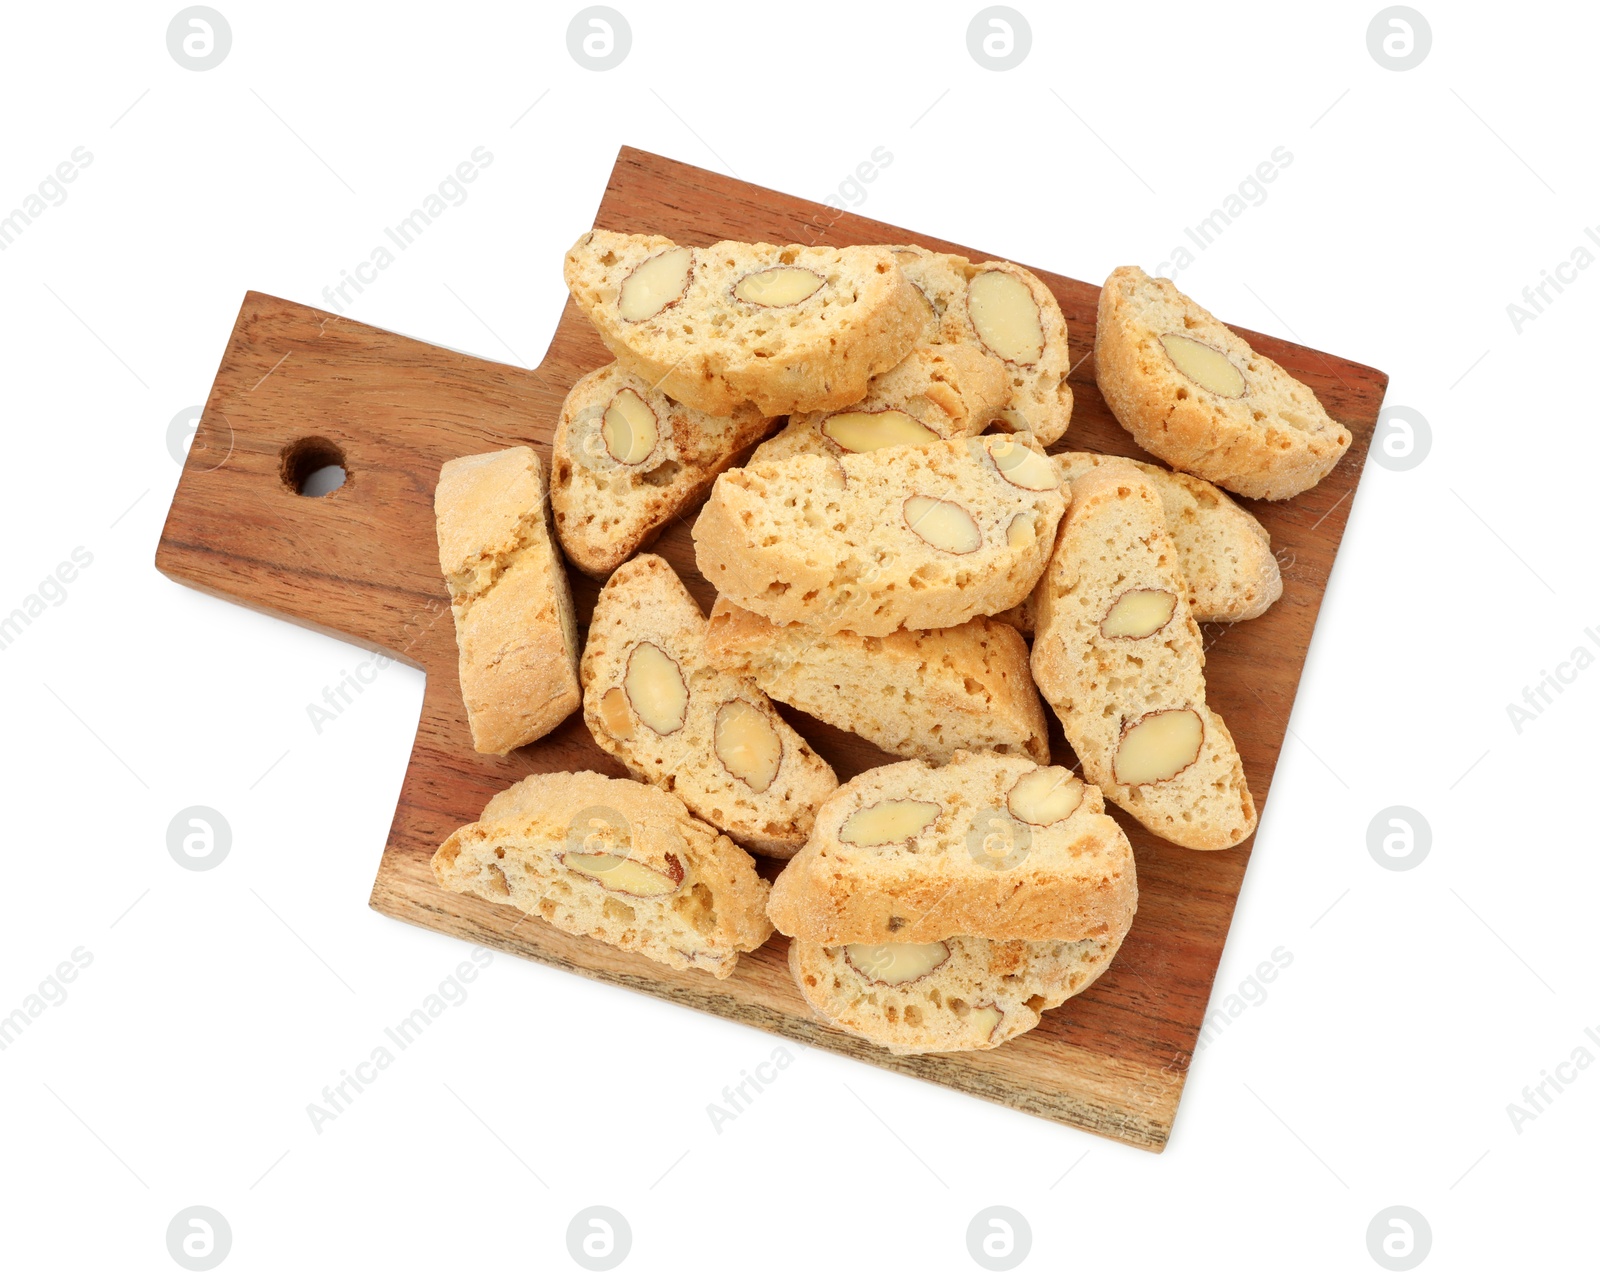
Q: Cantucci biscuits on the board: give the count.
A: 14